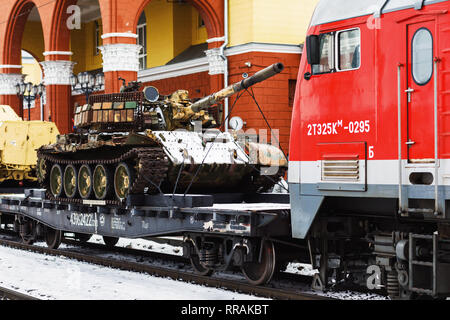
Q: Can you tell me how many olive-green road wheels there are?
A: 5